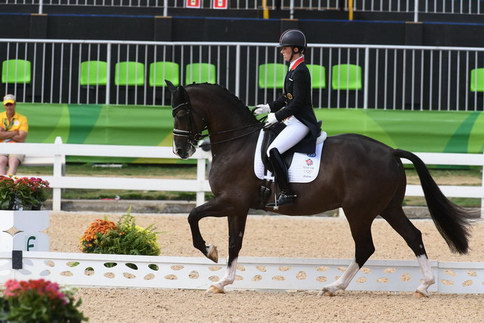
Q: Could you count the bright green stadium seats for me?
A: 9